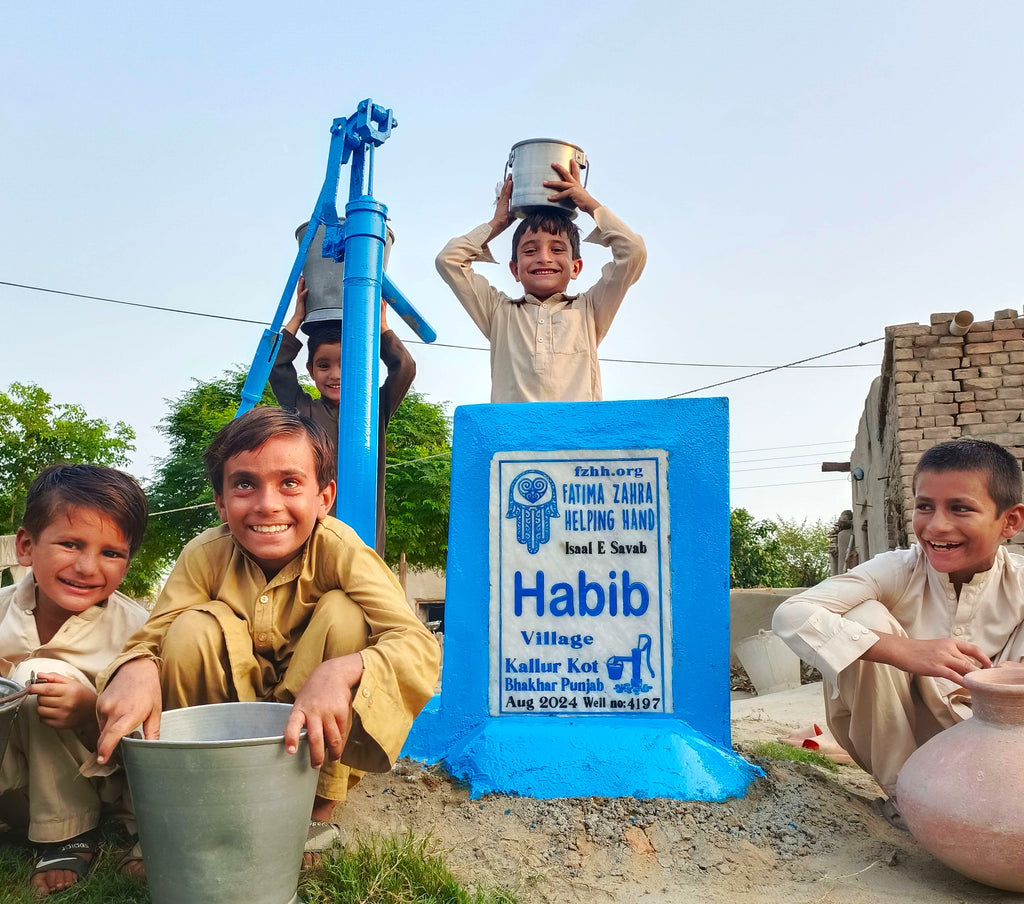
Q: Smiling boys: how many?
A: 5